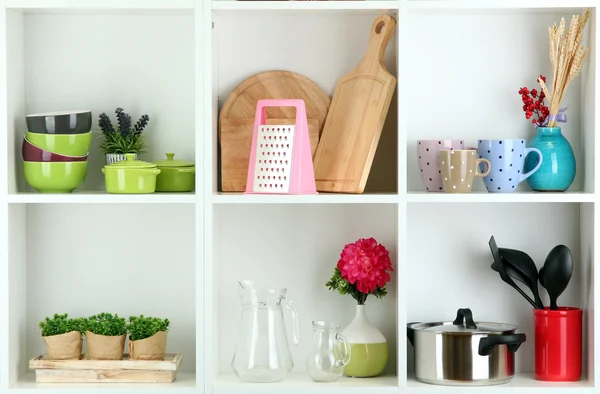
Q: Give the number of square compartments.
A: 6